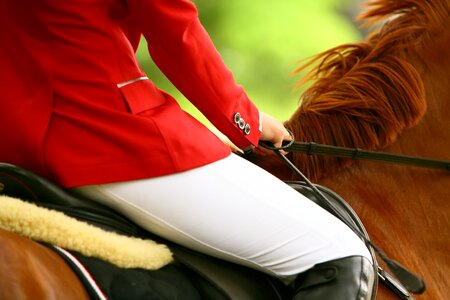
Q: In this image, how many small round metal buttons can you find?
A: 3